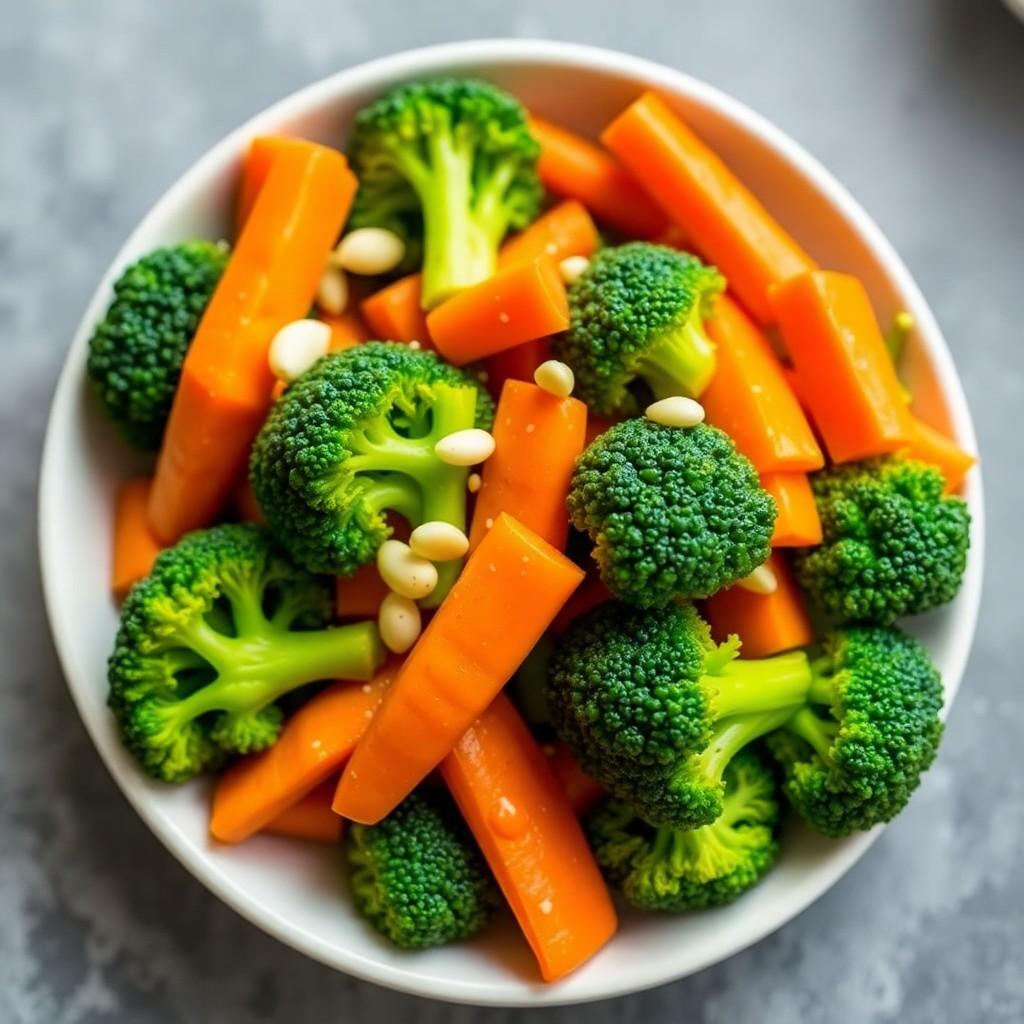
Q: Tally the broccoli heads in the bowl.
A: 11